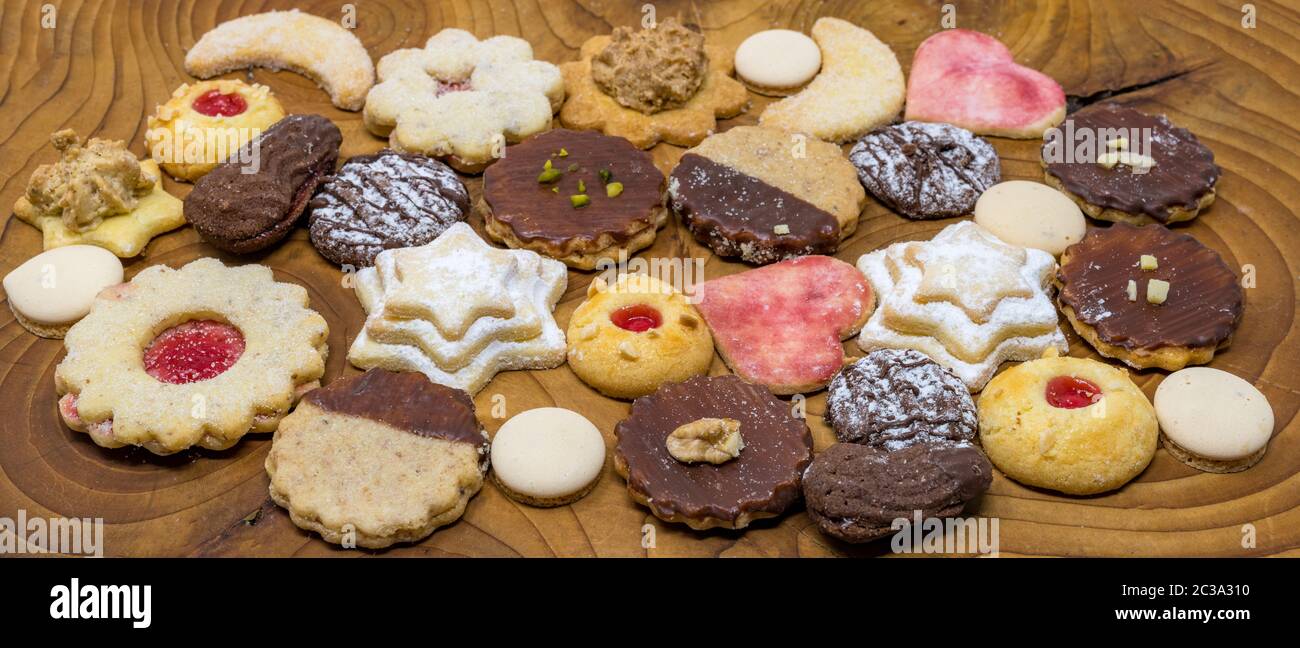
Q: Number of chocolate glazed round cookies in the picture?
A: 4